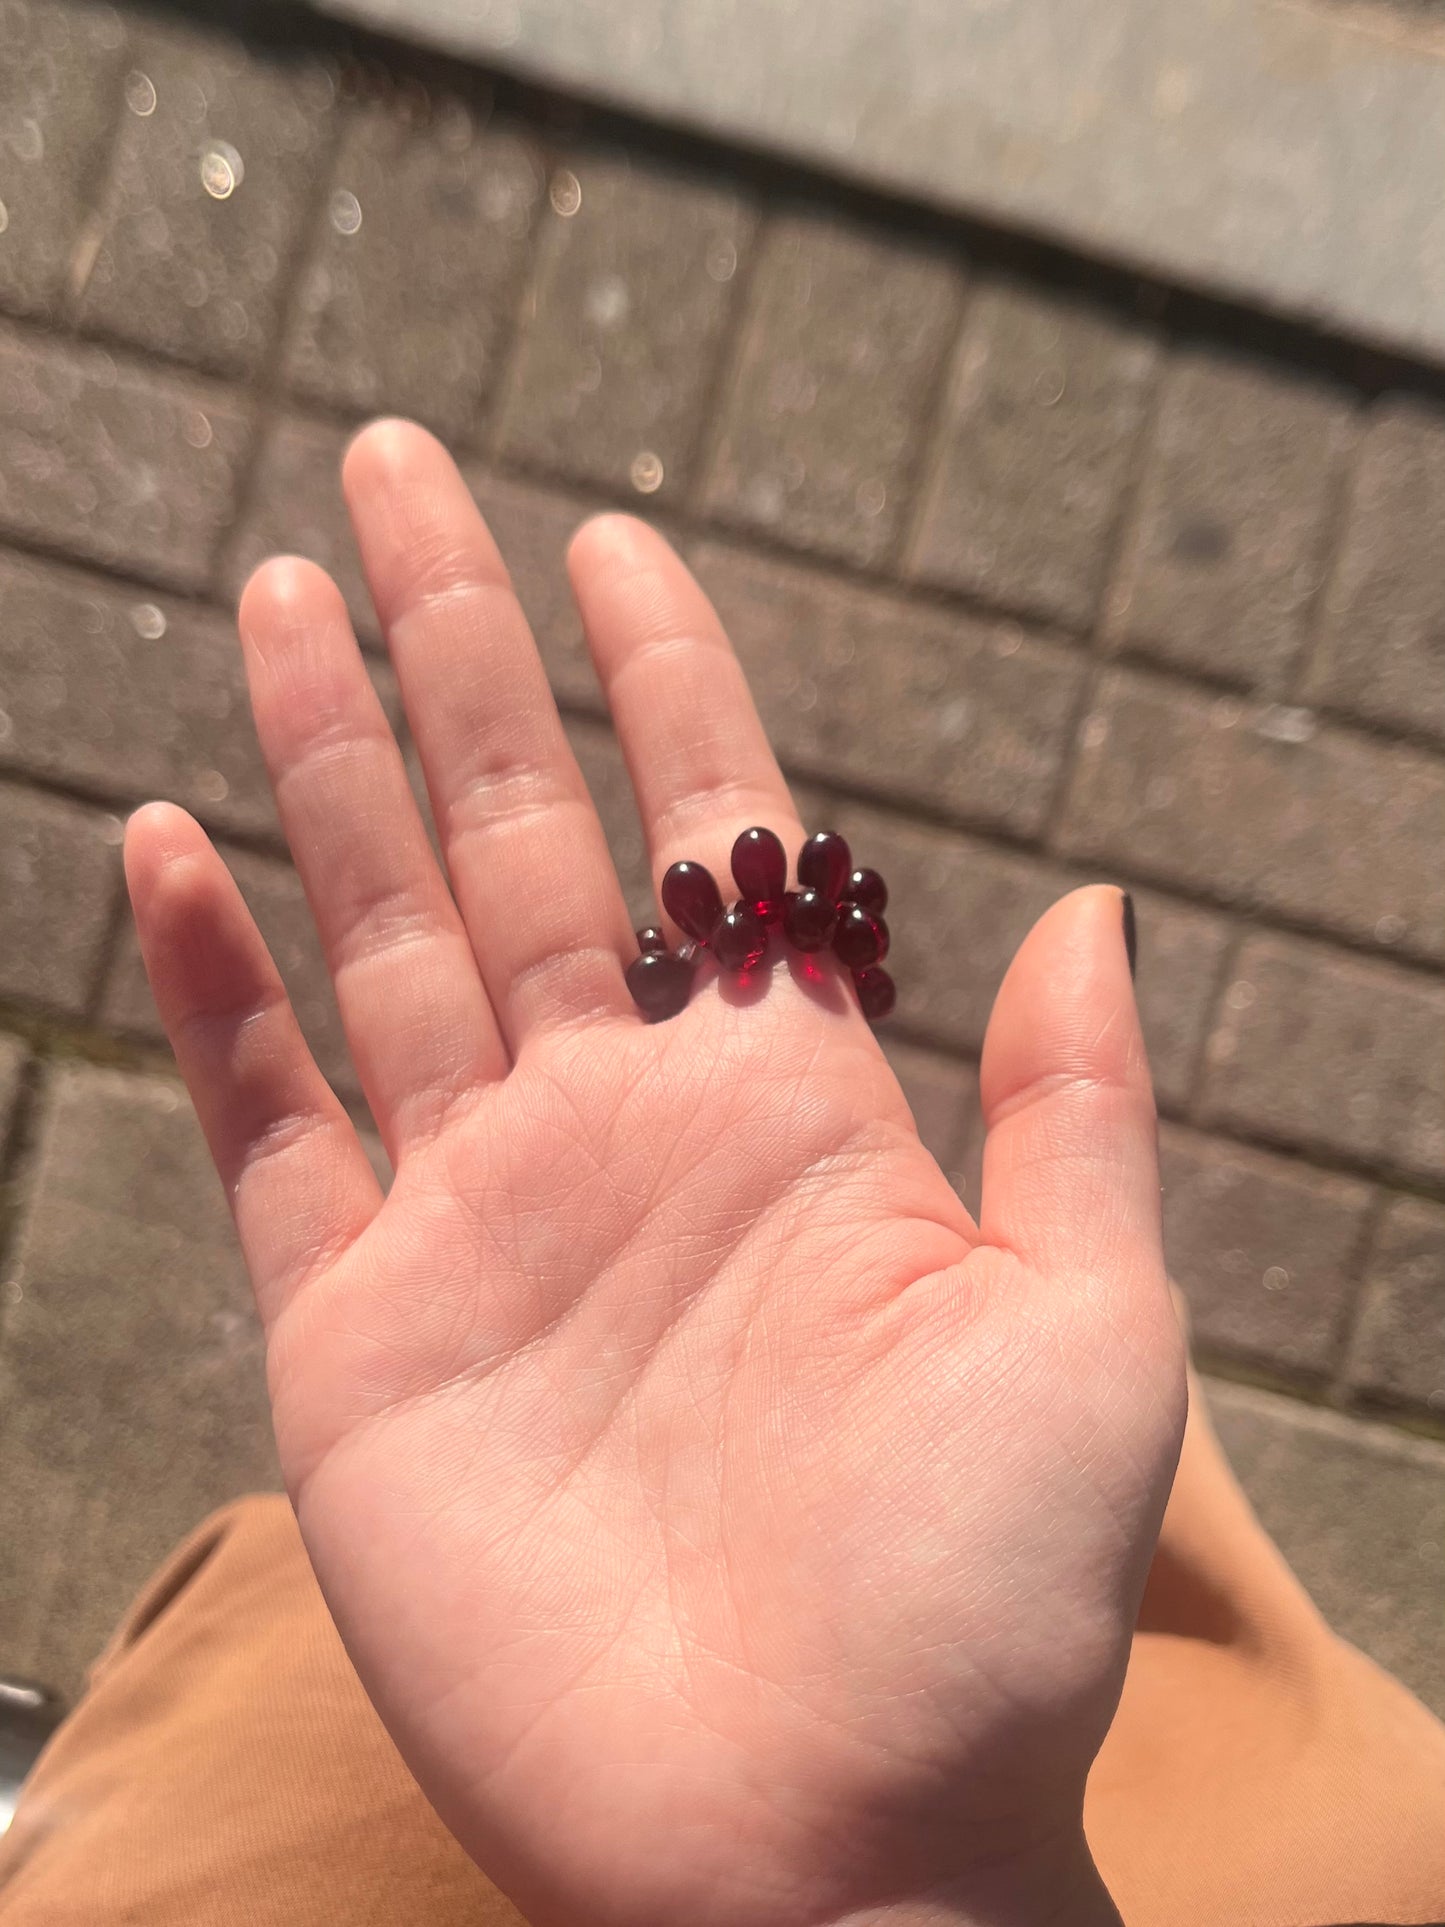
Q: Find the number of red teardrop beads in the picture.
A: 9